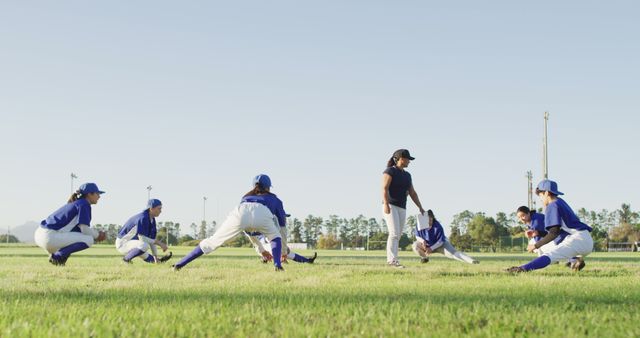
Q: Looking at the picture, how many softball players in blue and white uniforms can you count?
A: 7